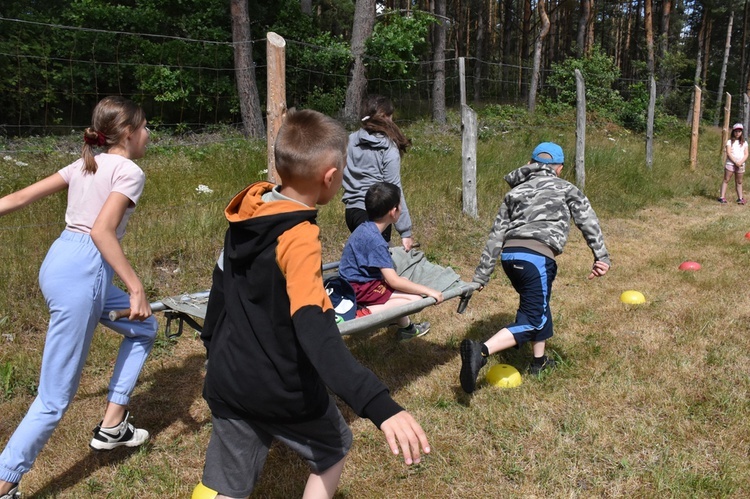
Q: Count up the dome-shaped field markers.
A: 5